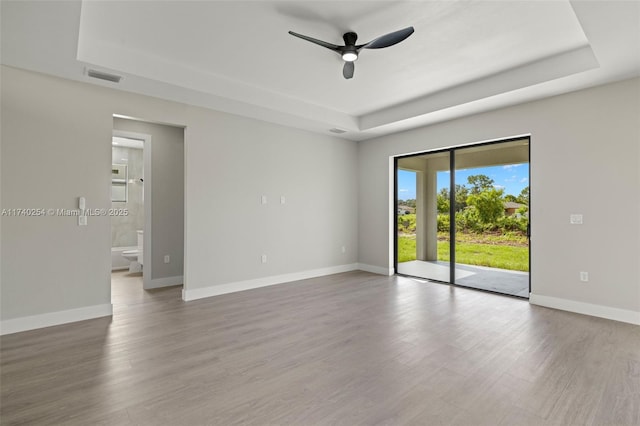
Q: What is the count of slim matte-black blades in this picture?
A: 3